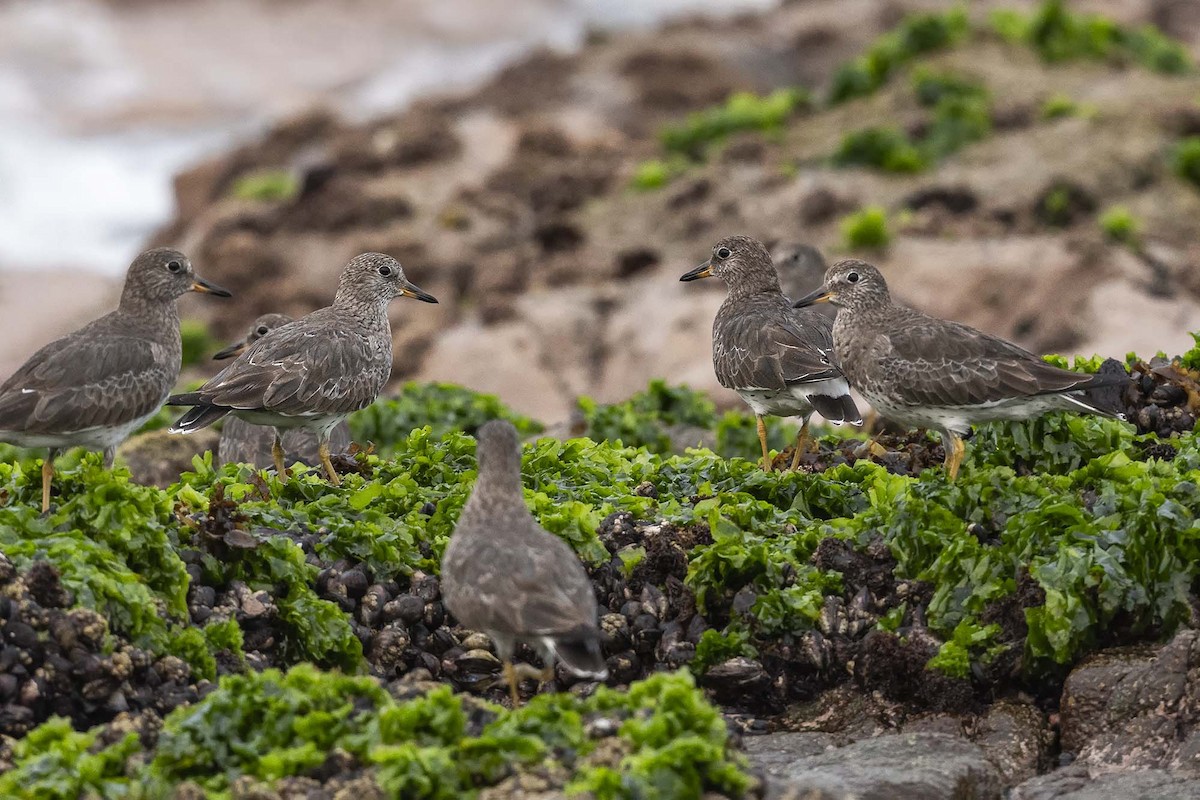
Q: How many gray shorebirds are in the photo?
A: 7